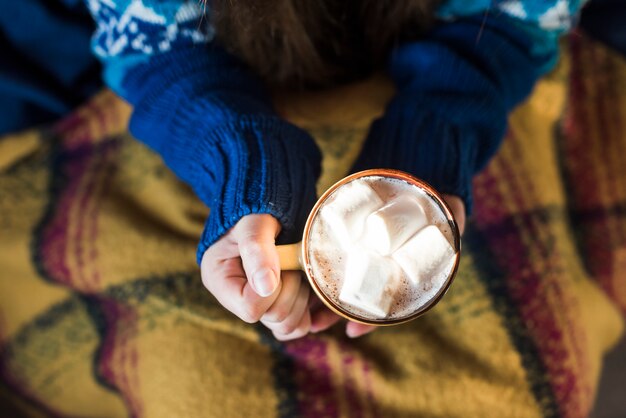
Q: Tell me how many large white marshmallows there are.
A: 4